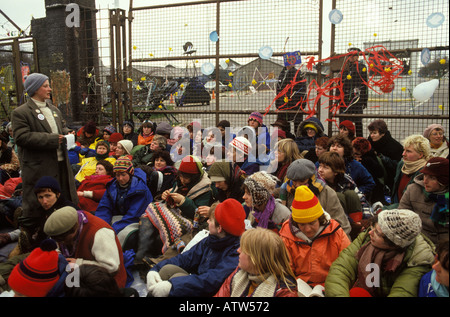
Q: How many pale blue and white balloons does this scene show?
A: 7